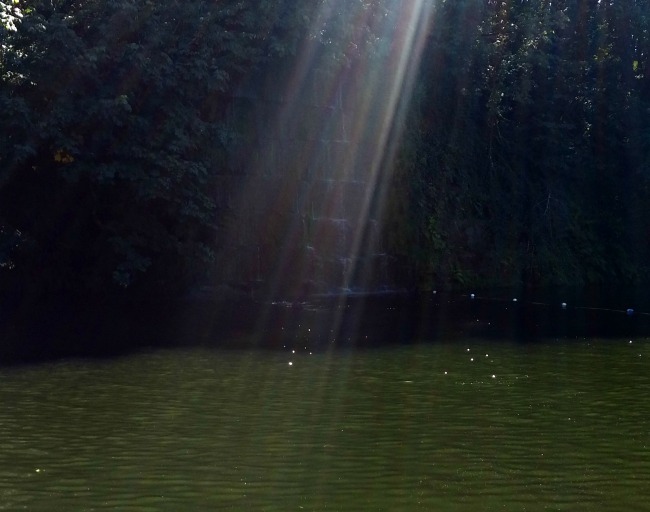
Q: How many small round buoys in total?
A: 5